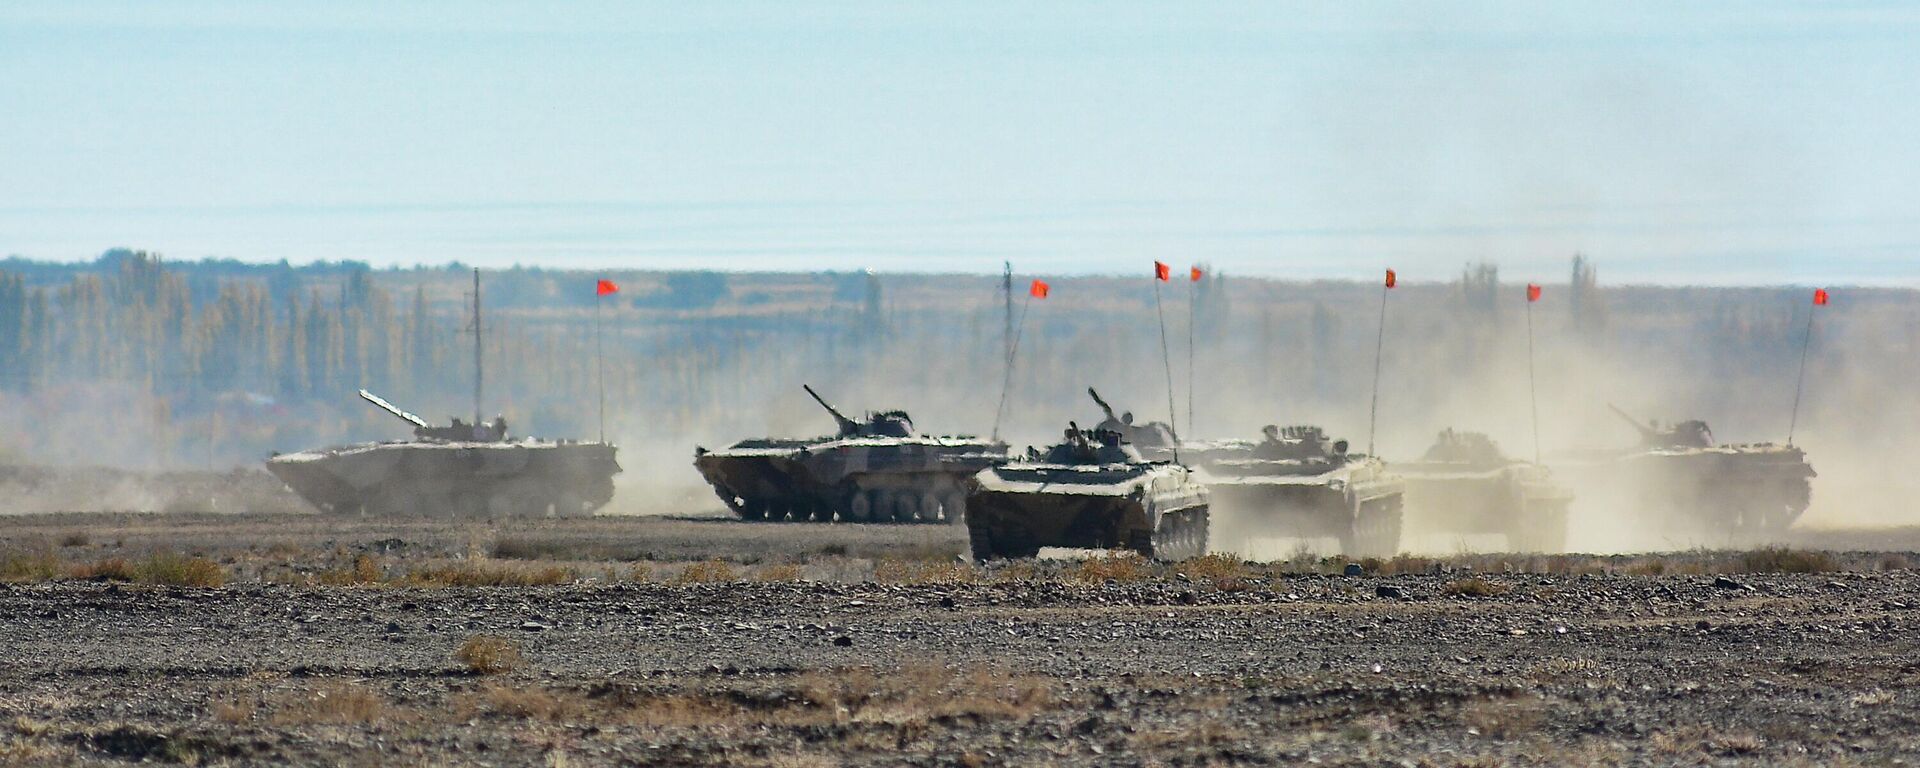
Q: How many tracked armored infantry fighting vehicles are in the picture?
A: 7